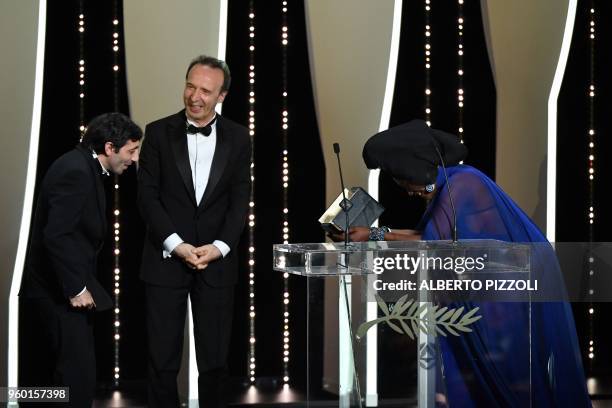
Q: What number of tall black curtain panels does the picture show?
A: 4